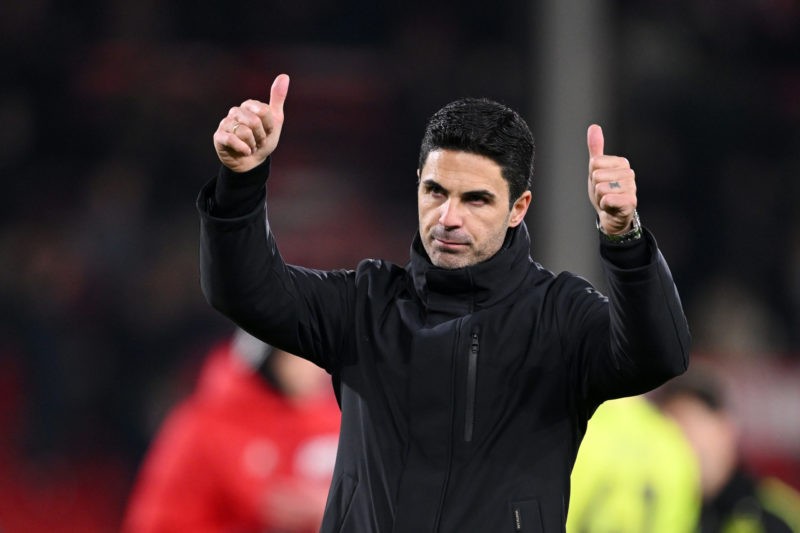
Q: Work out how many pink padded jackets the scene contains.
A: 0